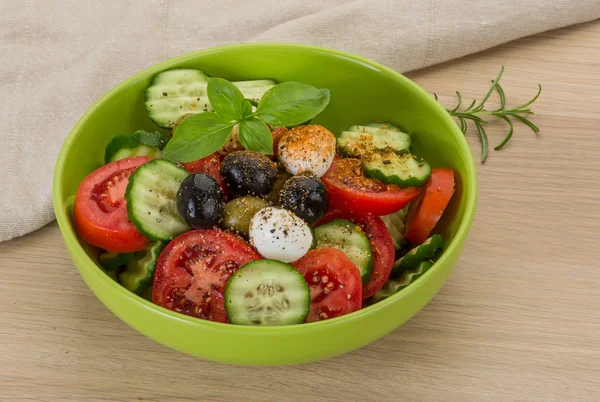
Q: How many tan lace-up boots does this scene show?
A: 0